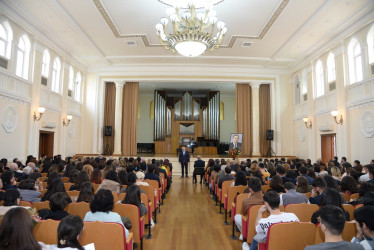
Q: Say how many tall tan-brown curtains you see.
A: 4